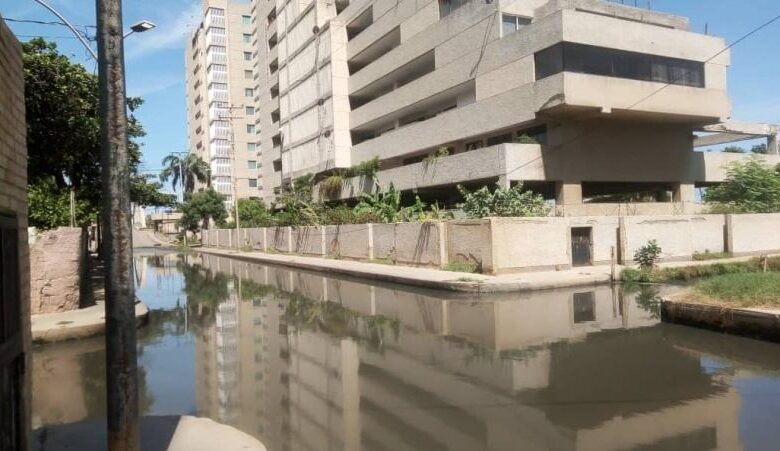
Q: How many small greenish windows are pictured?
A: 10